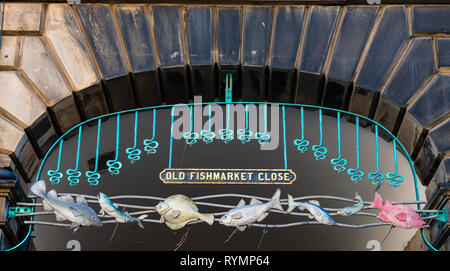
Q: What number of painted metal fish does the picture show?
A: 7